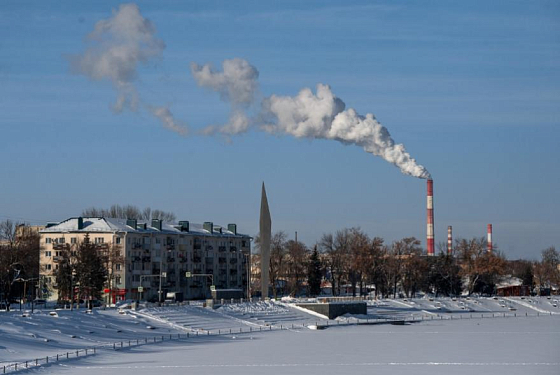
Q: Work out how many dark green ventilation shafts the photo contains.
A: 6